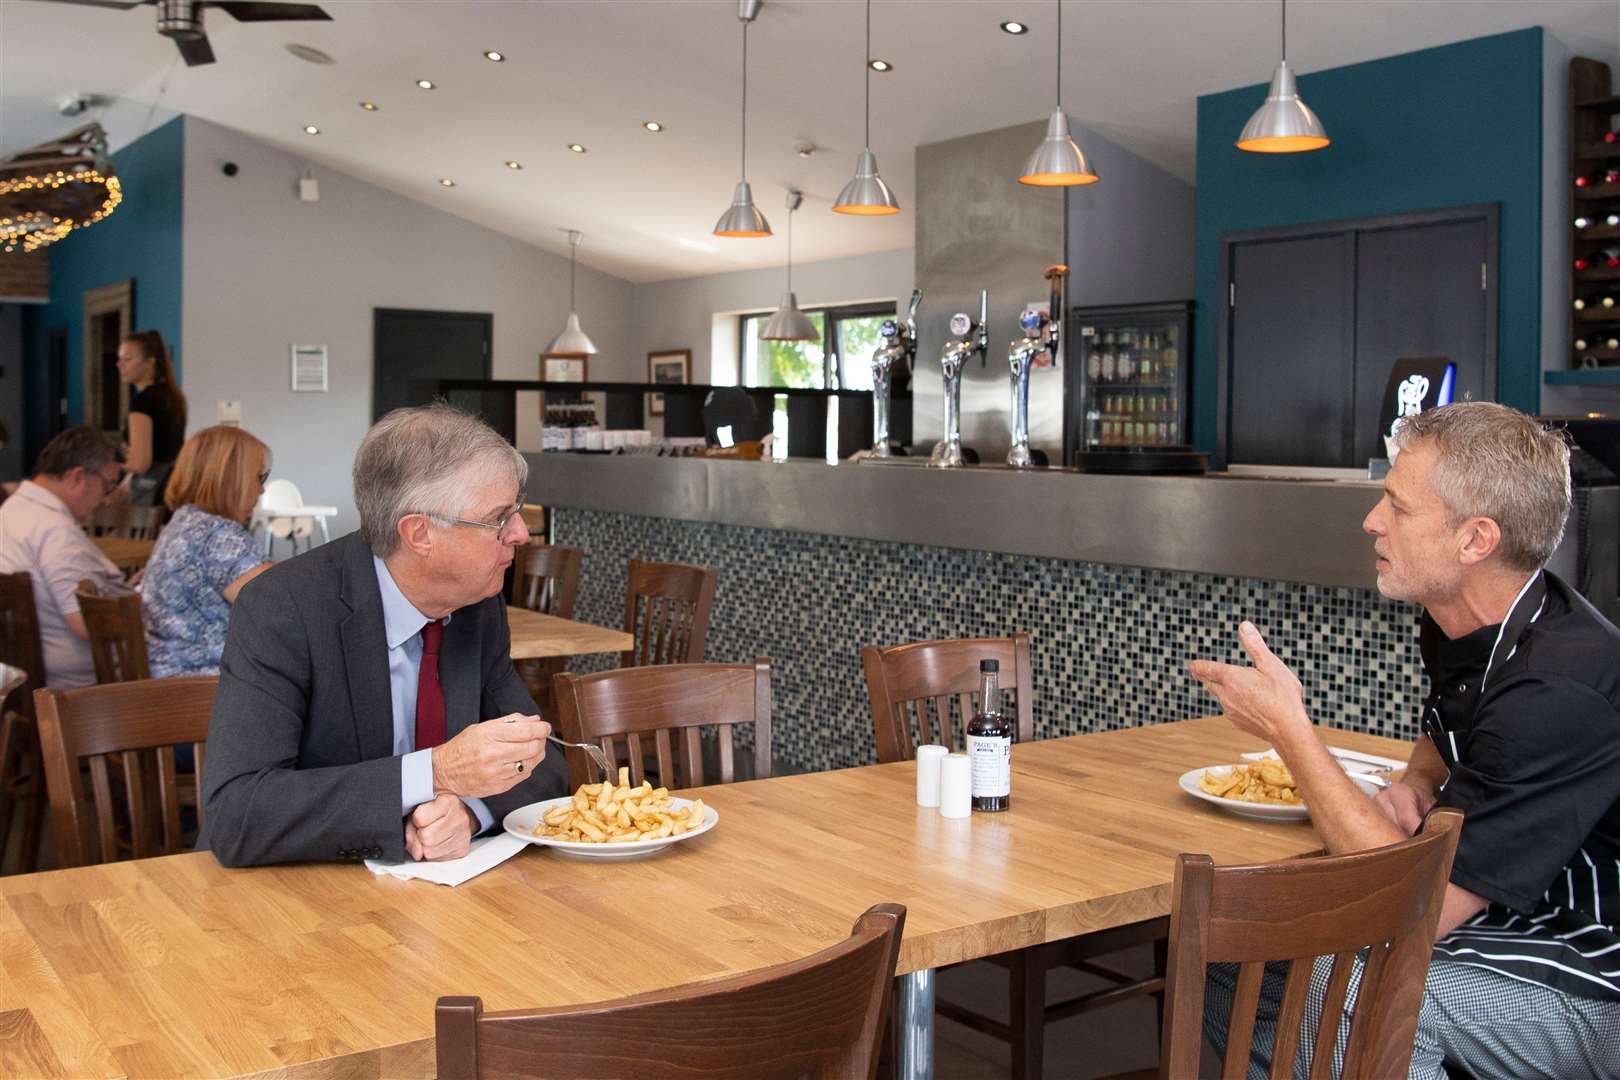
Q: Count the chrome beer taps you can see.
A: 3